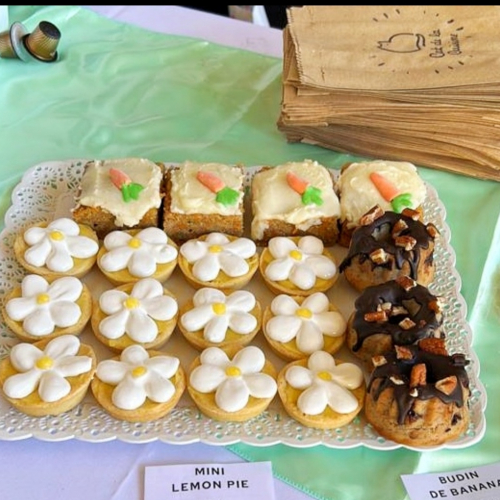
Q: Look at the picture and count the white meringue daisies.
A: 12